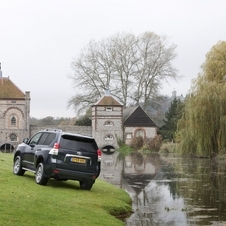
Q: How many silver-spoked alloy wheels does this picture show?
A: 2